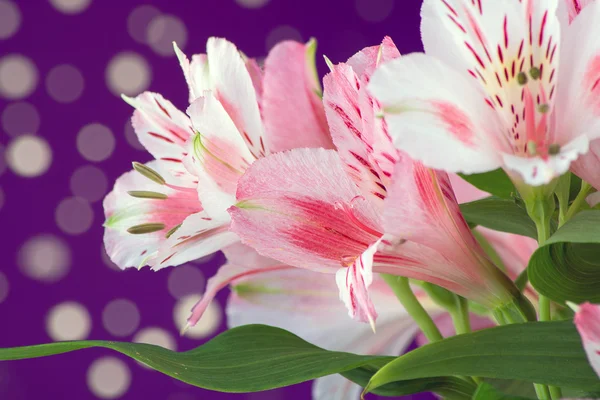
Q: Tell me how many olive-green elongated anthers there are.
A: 4